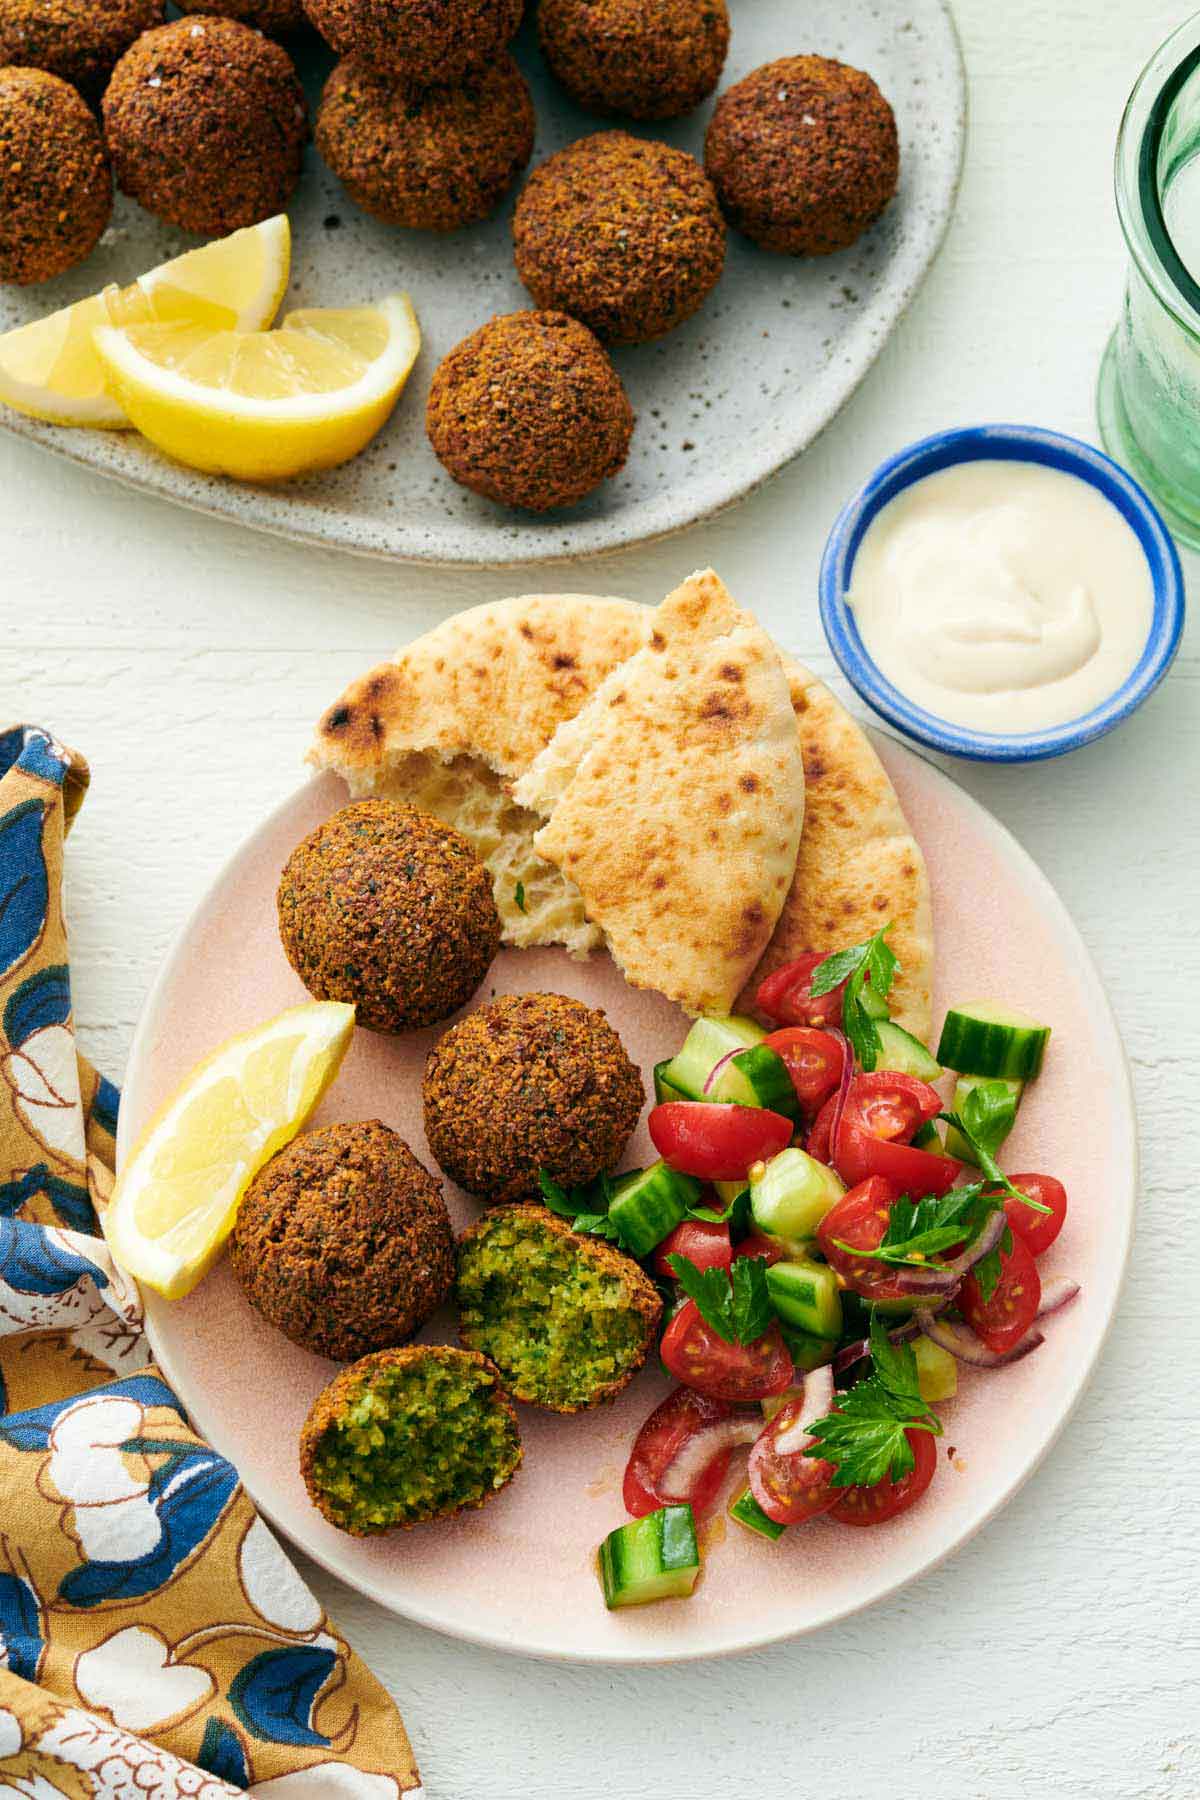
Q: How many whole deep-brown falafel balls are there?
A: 13